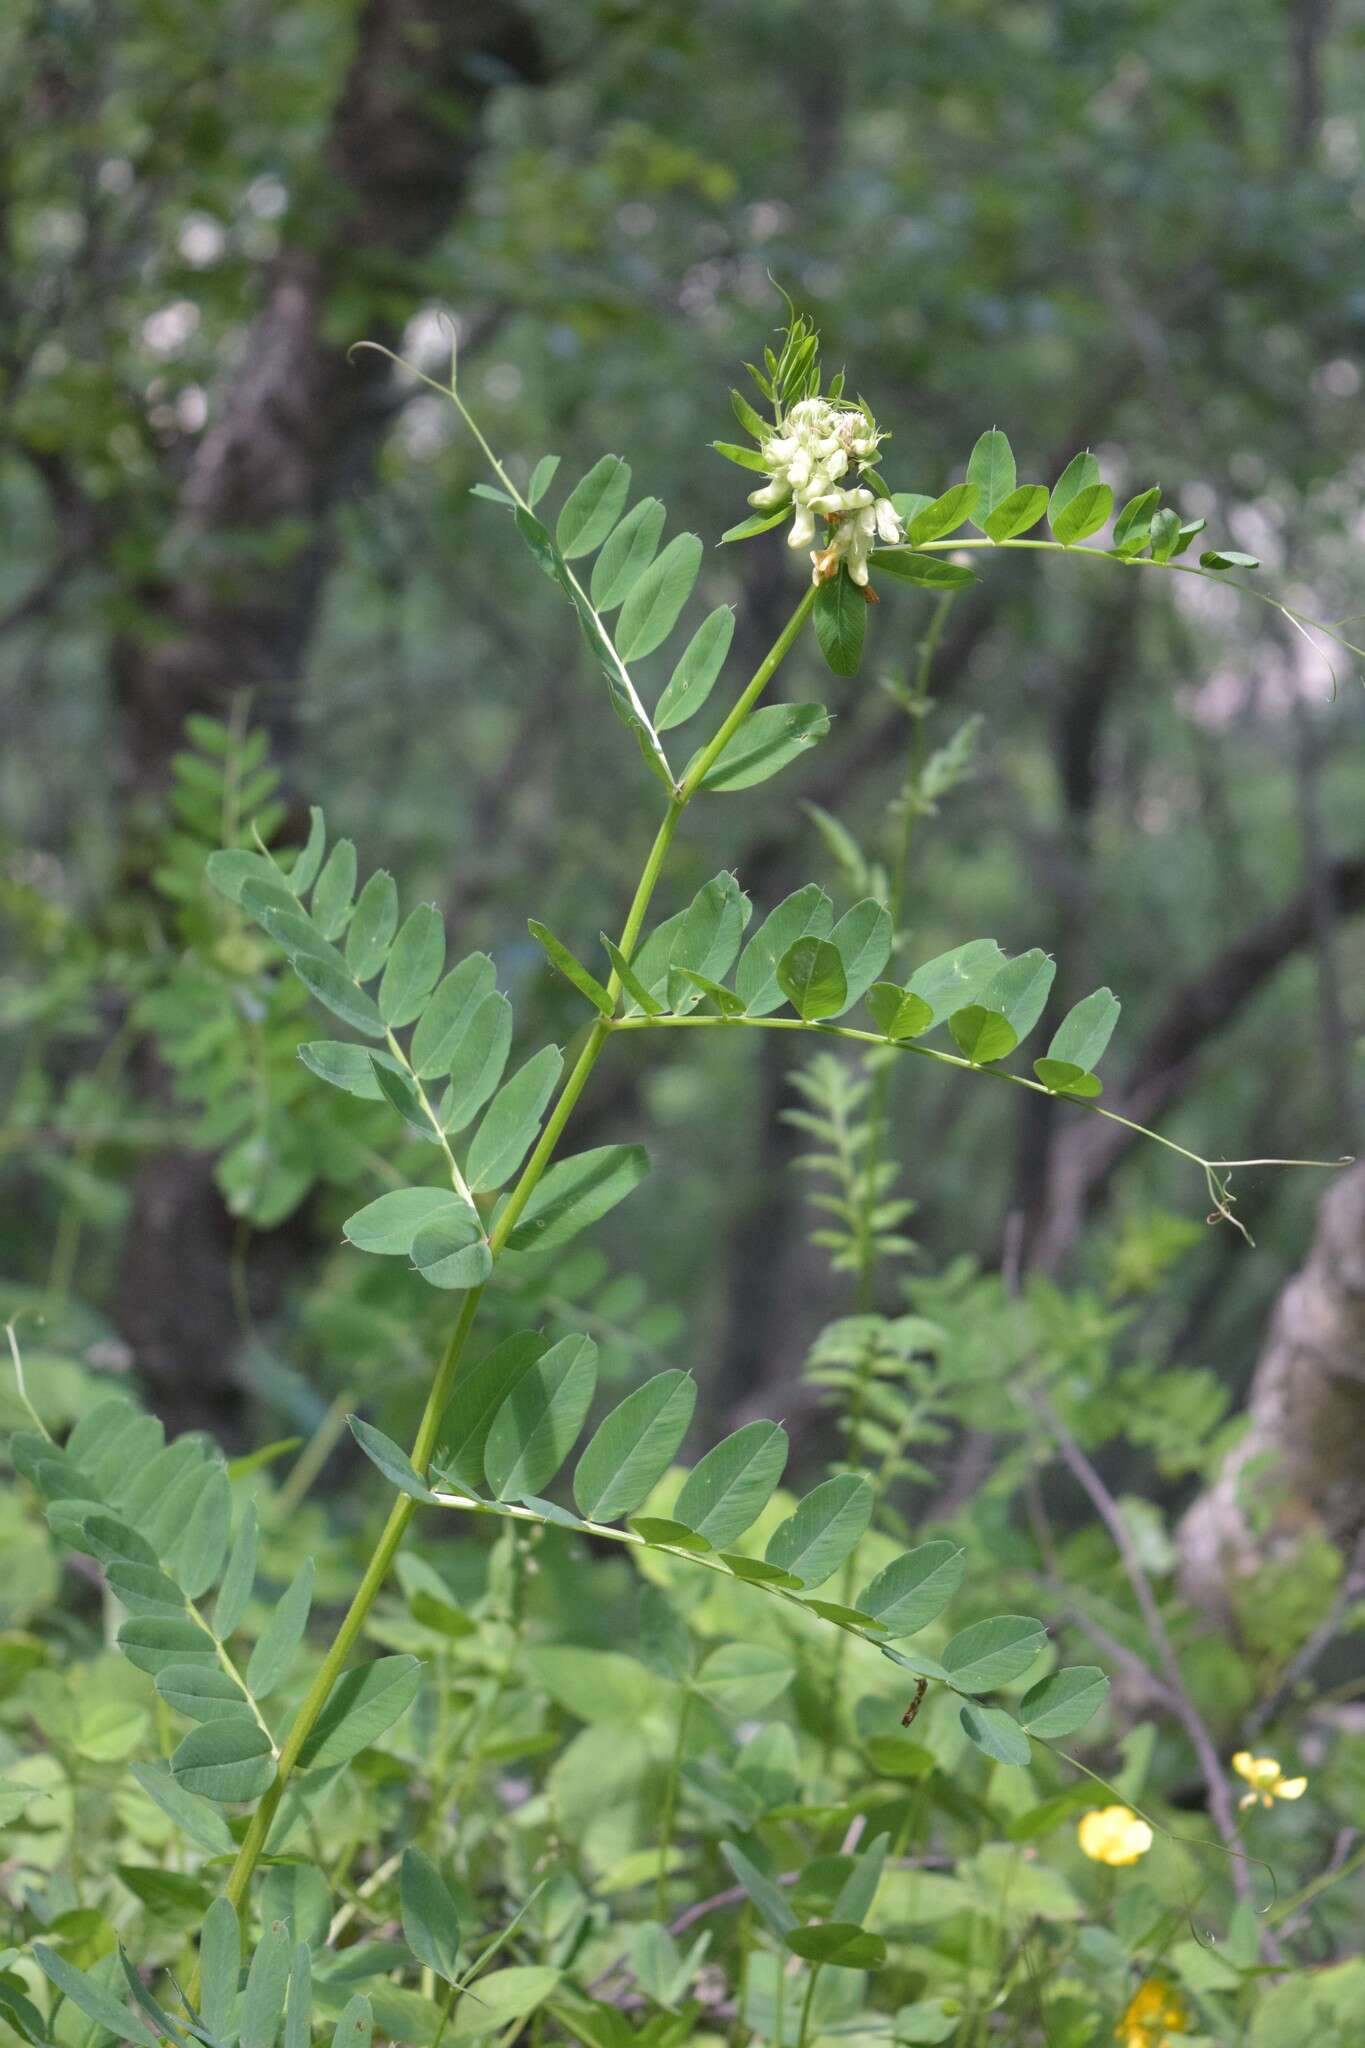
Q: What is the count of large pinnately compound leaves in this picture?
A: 6